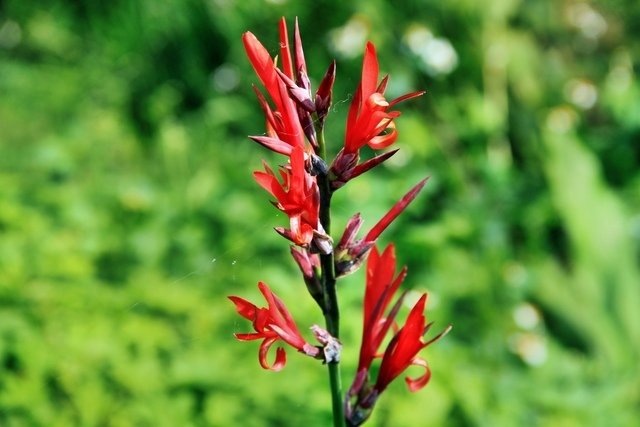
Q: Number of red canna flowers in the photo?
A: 6